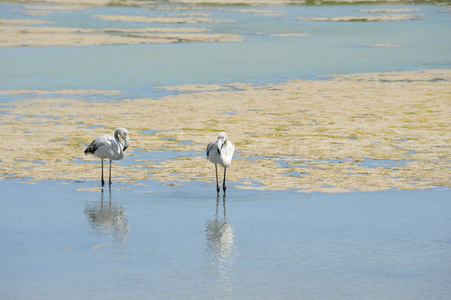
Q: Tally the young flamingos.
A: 2